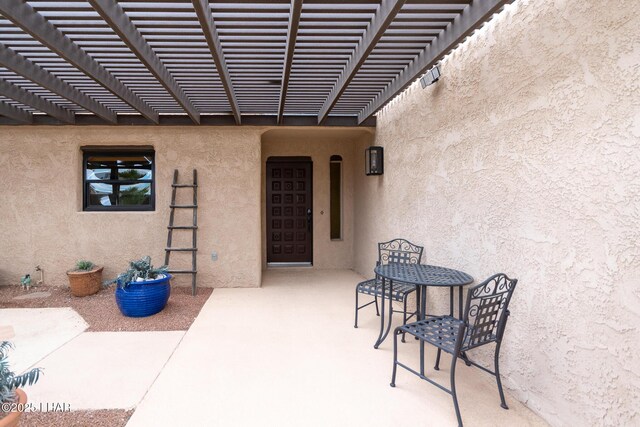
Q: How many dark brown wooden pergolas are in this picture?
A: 1